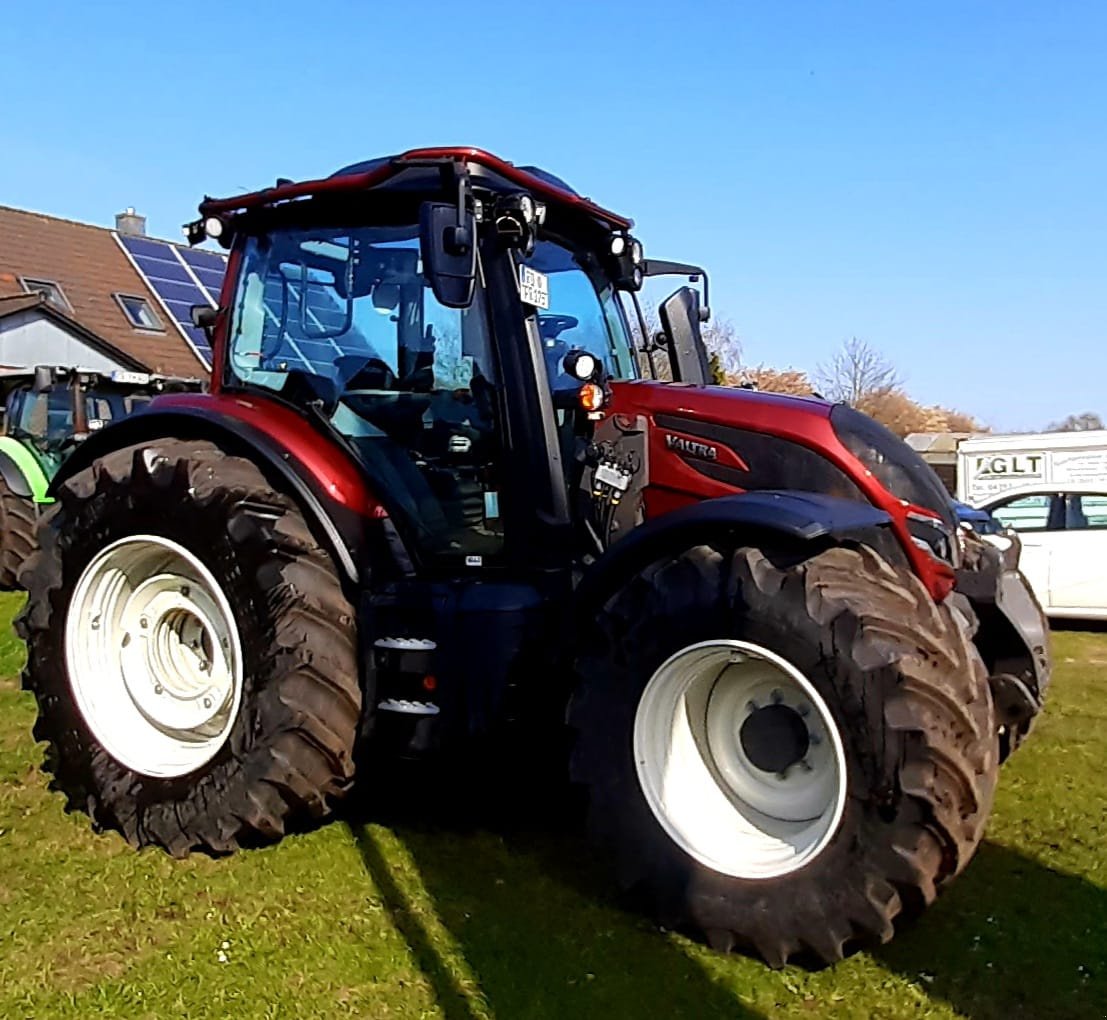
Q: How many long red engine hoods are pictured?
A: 1